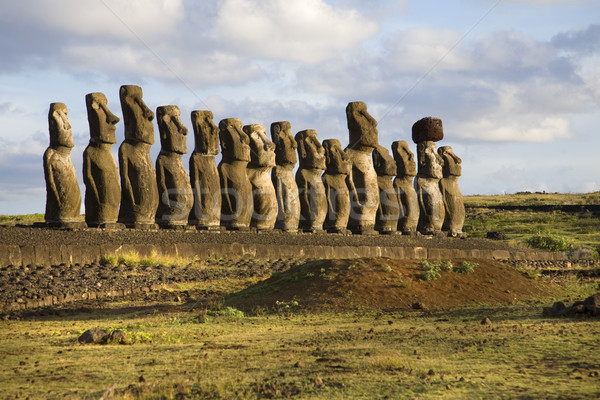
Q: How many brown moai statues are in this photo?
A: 15